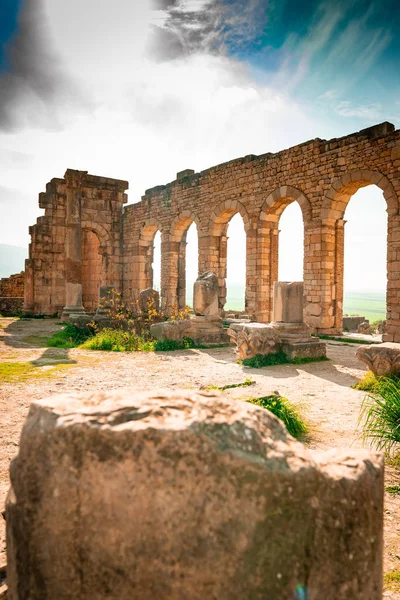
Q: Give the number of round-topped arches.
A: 6